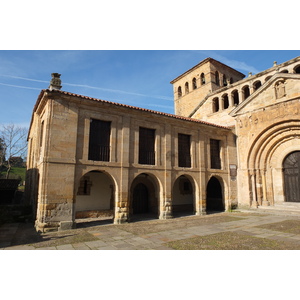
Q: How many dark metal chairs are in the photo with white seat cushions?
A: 0